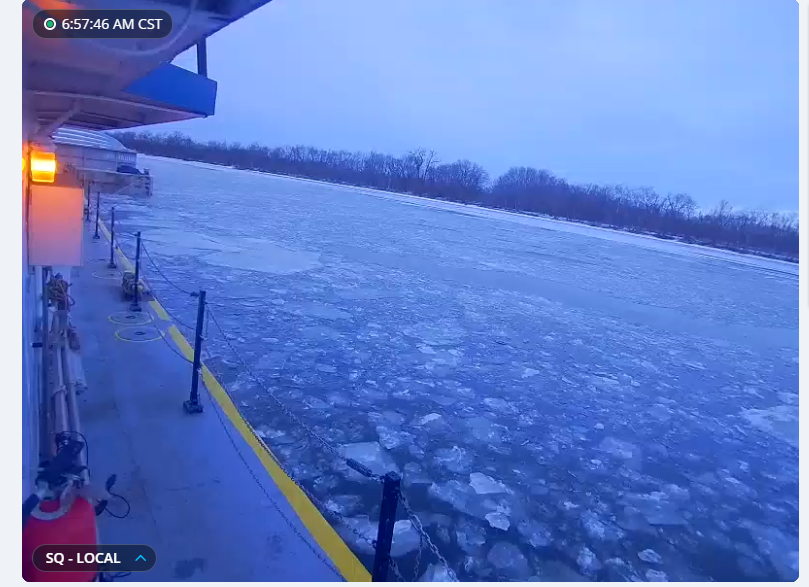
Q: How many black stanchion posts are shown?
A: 6